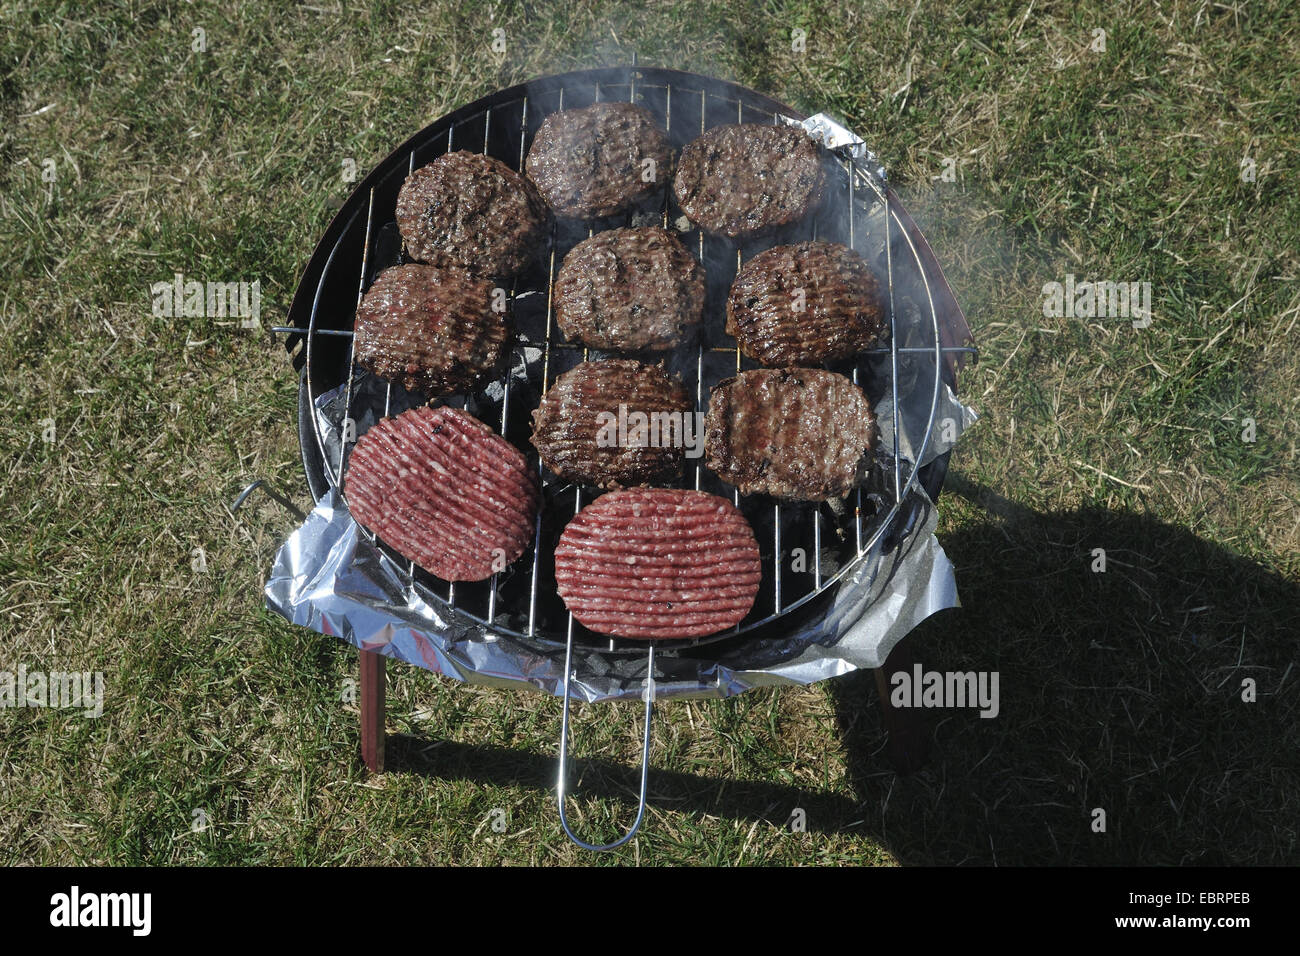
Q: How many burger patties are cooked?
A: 8